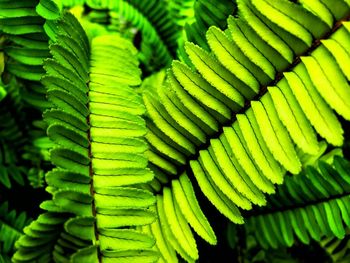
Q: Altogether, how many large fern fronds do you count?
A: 2